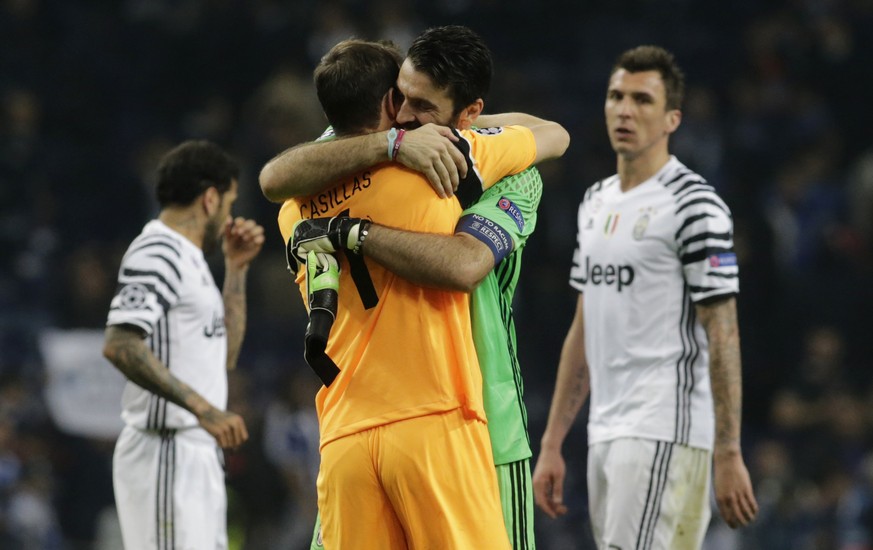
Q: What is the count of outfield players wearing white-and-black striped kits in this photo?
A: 2